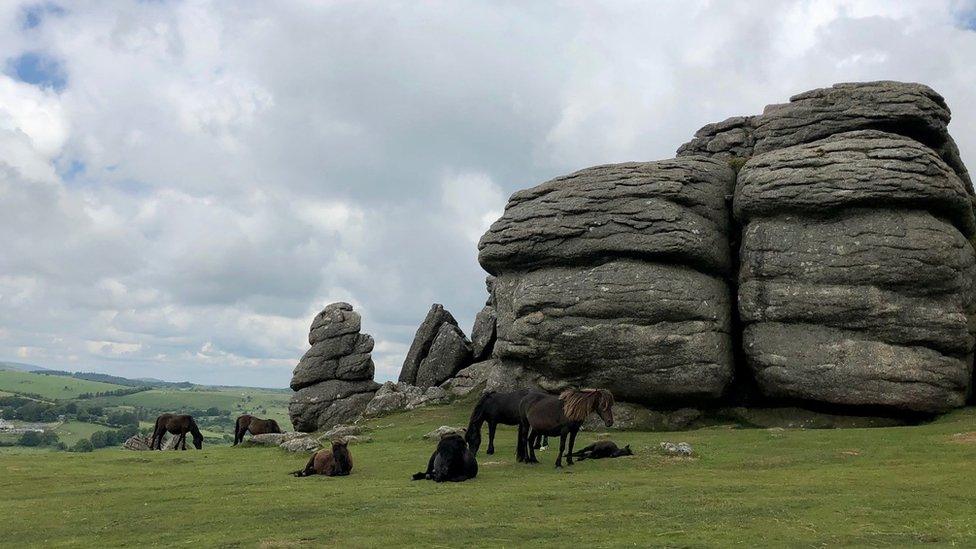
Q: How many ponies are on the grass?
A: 7